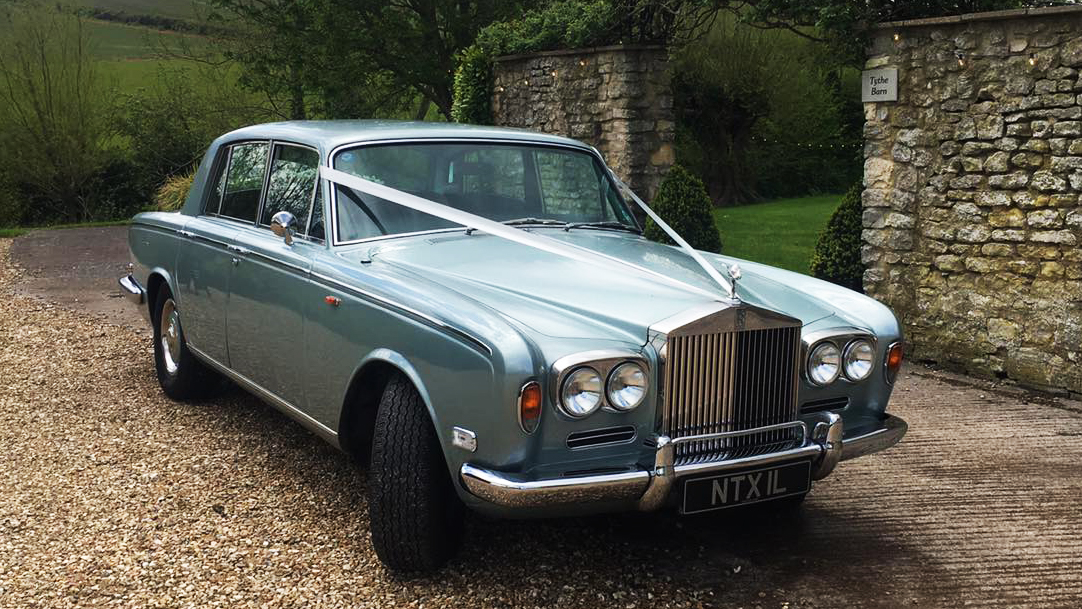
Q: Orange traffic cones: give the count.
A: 0